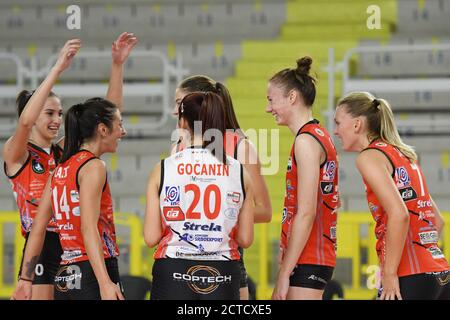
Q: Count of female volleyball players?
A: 6